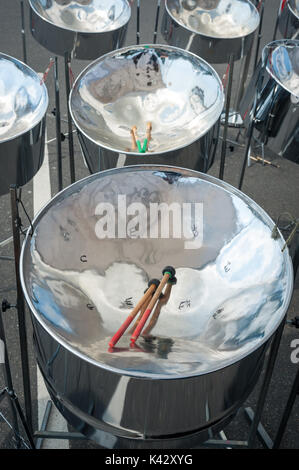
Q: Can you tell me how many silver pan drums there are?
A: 7